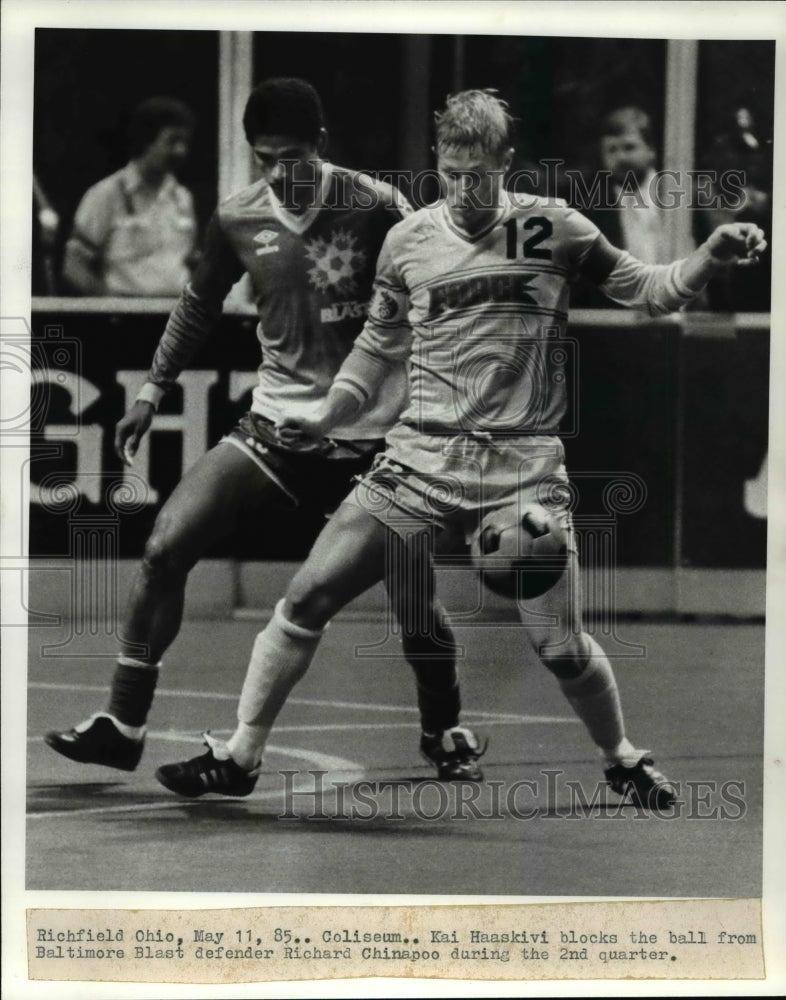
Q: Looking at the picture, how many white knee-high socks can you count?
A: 2